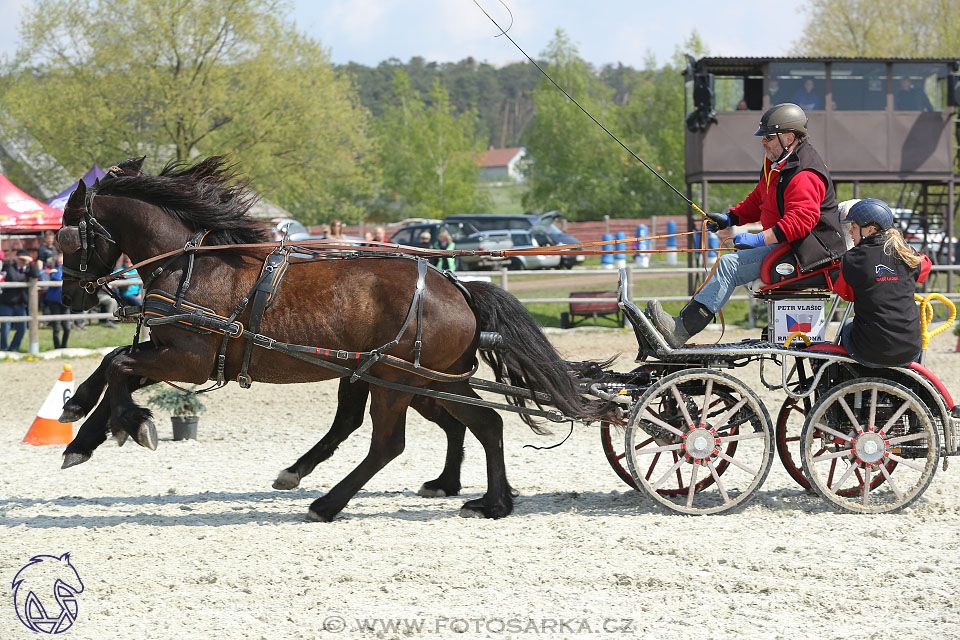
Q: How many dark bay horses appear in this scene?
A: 2